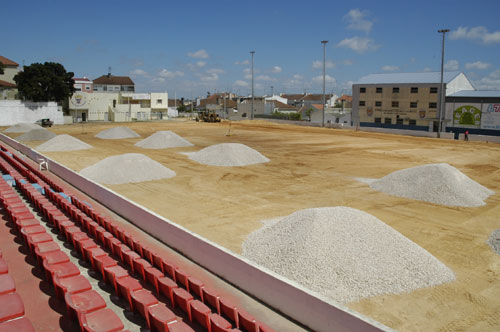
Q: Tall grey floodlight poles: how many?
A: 3